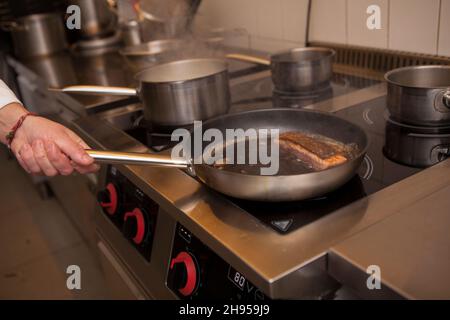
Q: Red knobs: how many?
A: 3